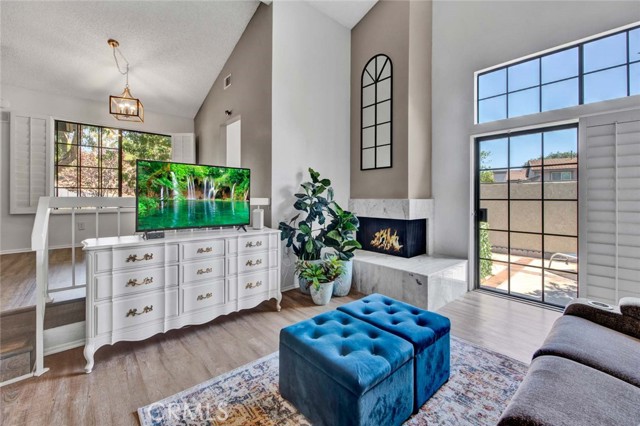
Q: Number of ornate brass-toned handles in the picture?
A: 9